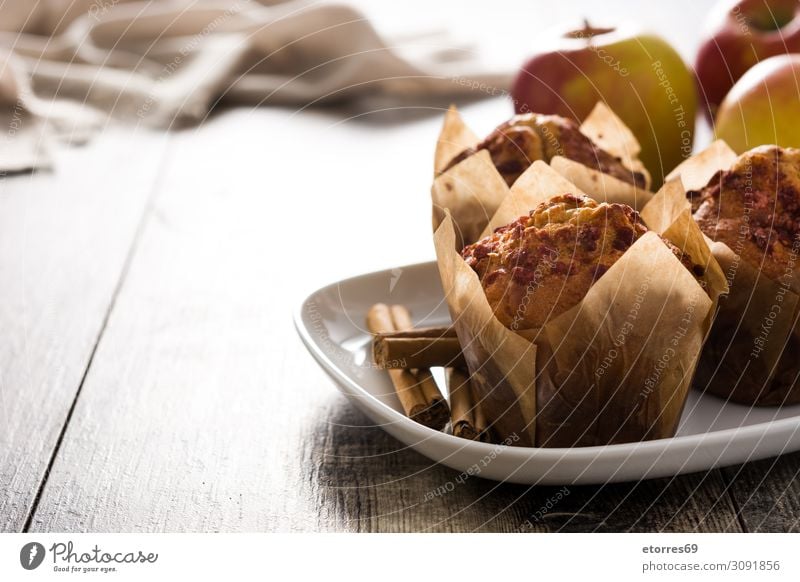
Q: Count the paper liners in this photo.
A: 3